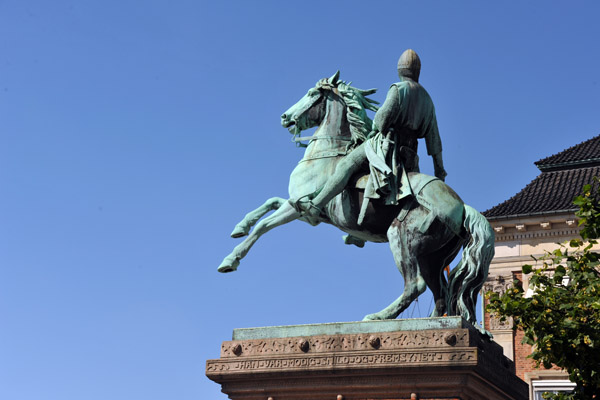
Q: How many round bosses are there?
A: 4